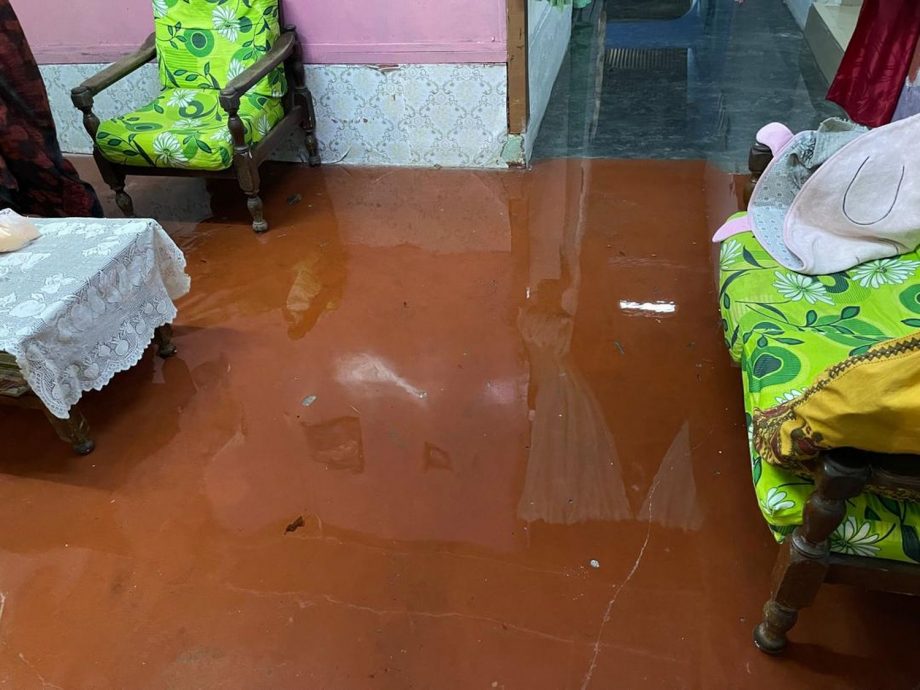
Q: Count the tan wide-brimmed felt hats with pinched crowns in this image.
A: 0